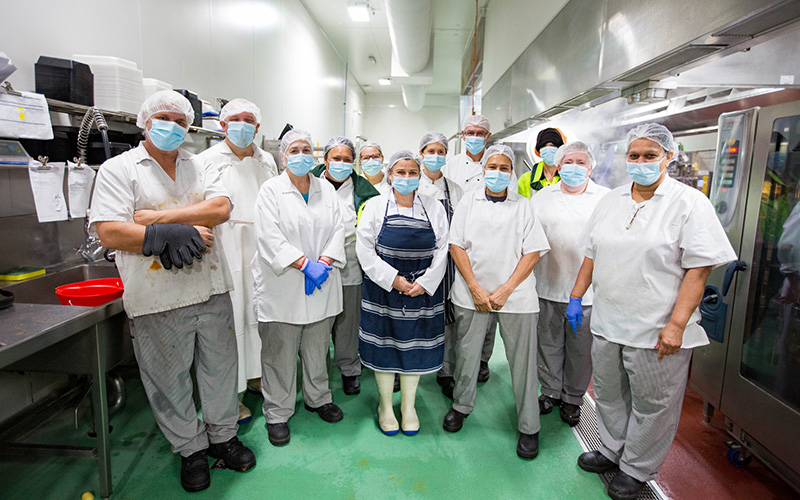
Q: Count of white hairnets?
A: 11